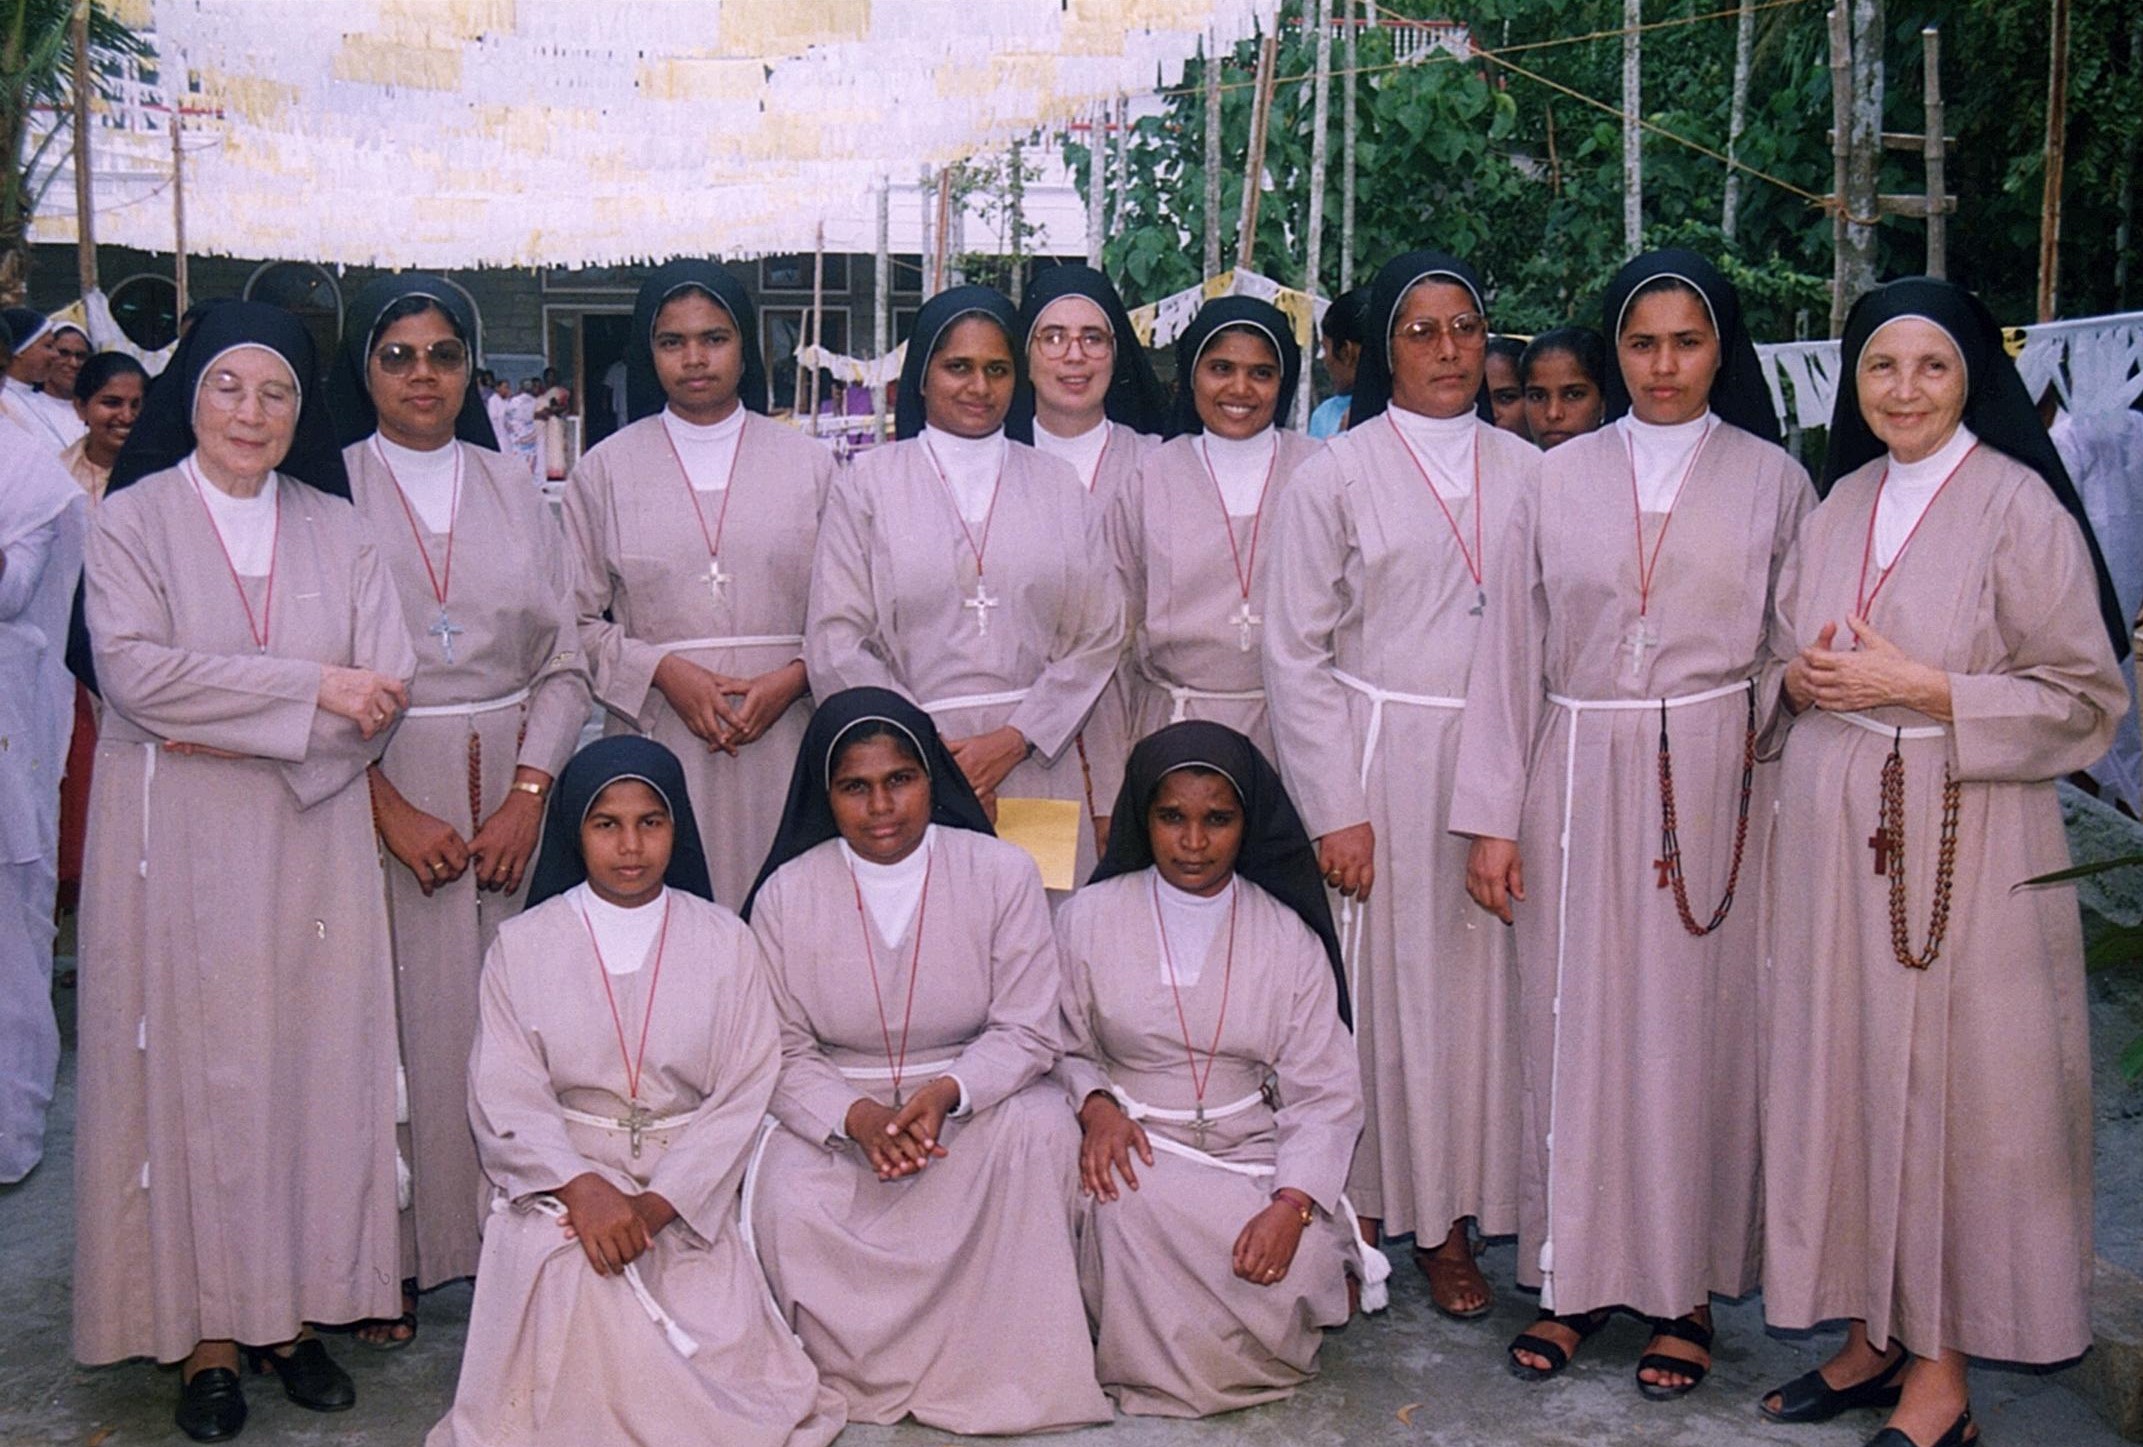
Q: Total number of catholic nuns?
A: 12